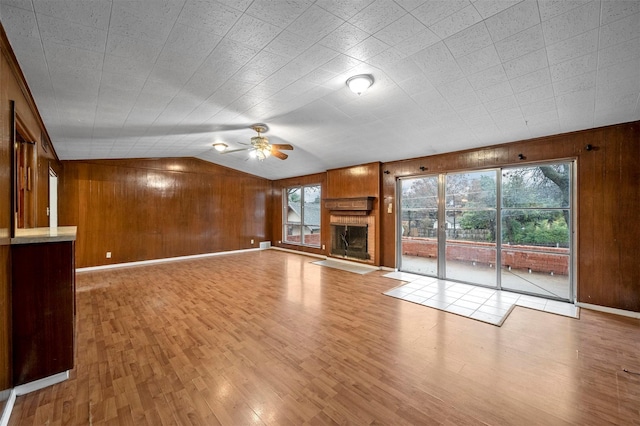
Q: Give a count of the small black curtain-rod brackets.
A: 4